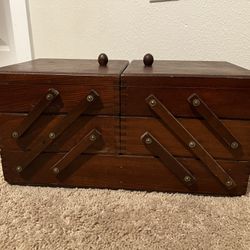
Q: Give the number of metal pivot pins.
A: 14